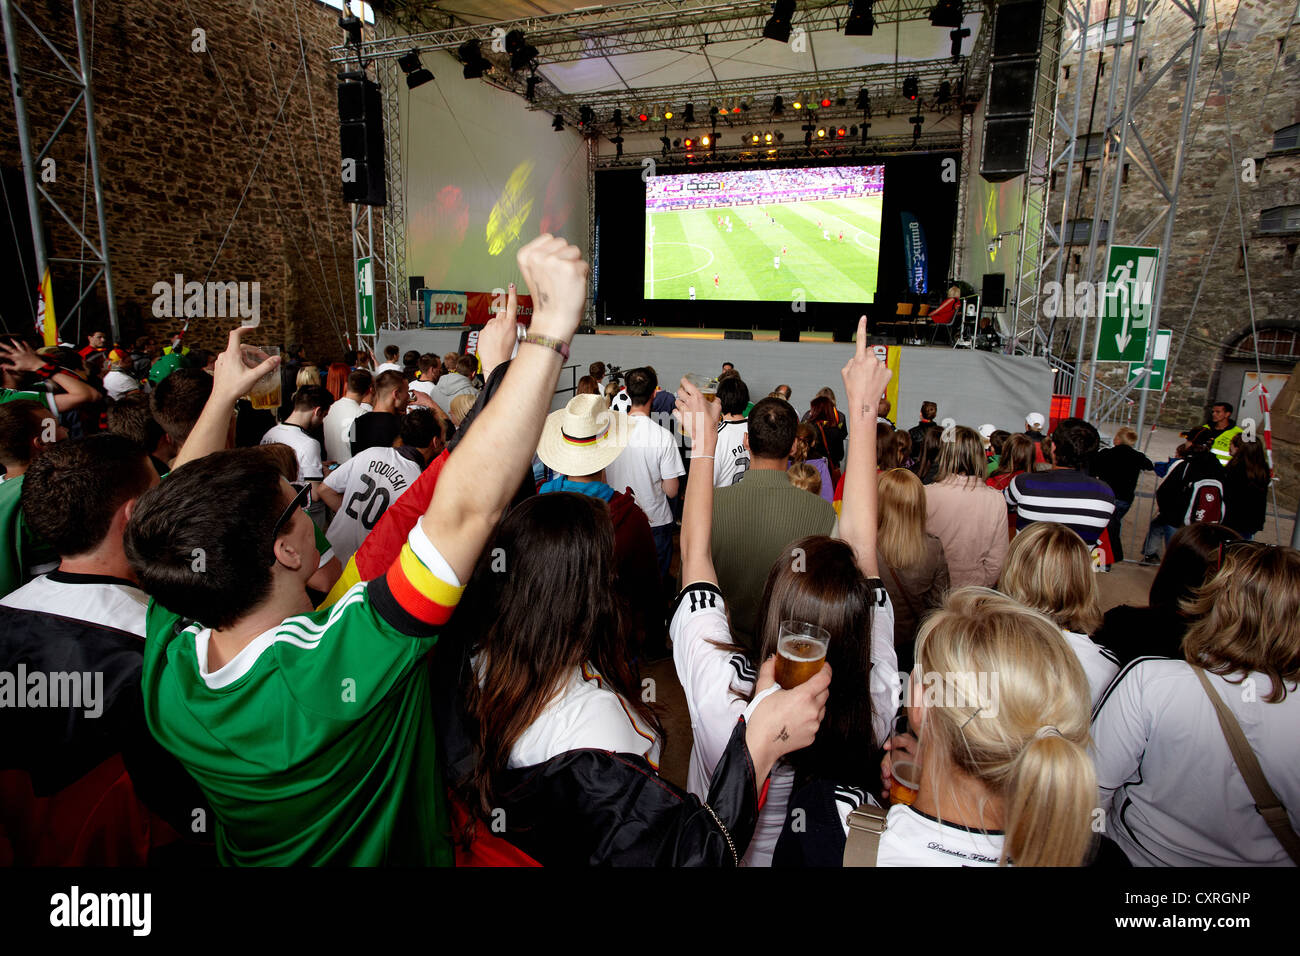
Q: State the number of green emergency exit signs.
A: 3